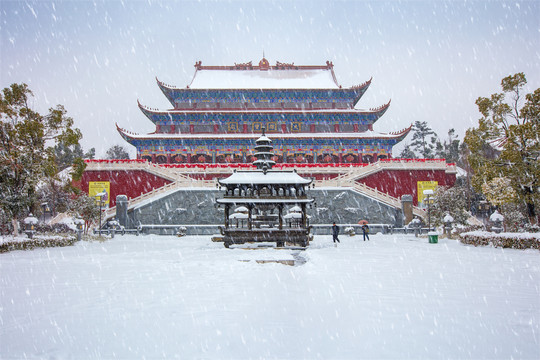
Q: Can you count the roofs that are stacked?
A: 3